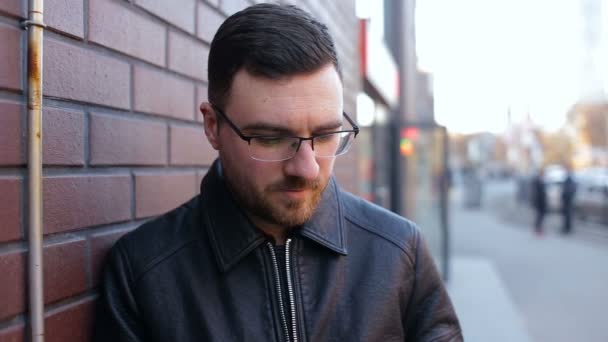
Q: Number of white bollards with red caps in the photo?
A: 0